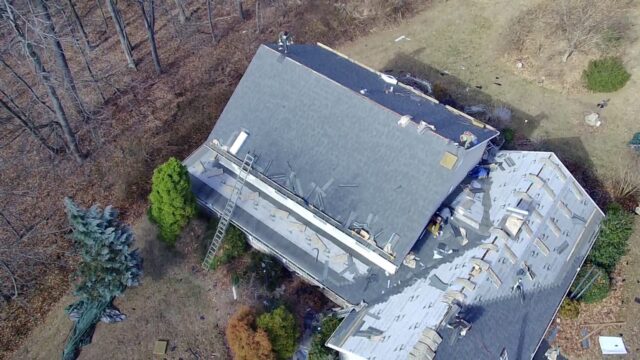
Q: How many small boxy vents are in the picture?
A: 0